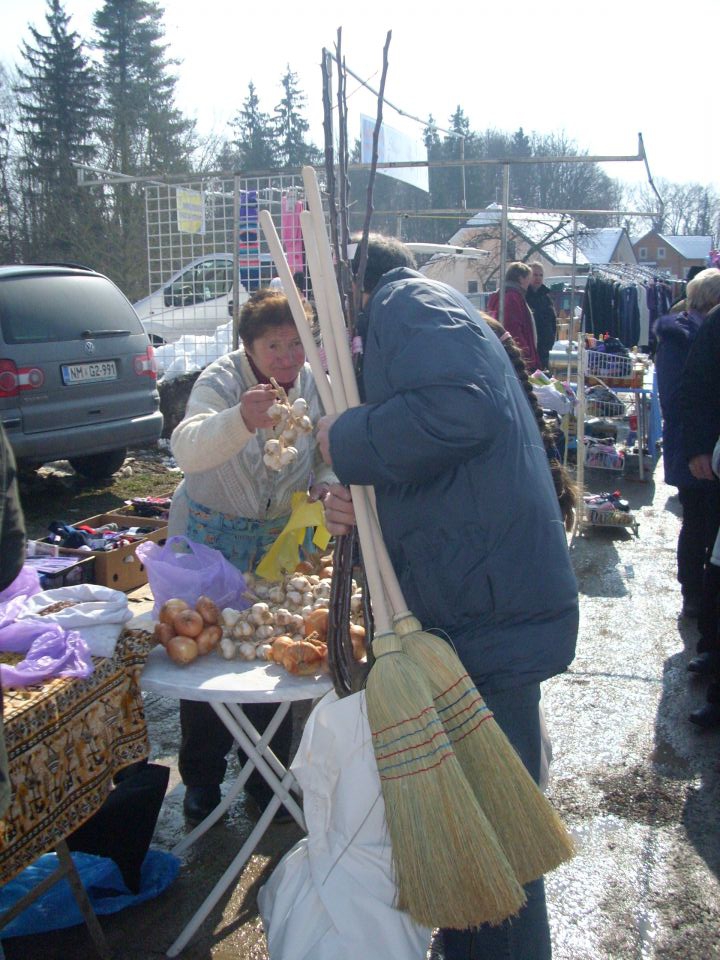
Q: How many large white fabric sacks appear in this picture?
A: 1